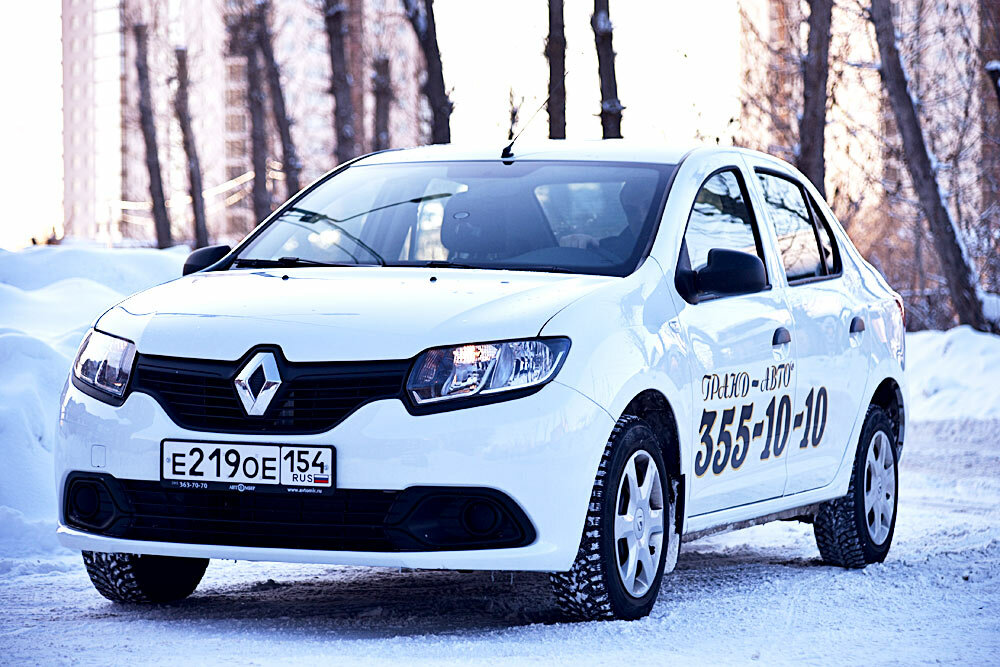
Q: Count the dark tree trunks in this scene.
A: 11